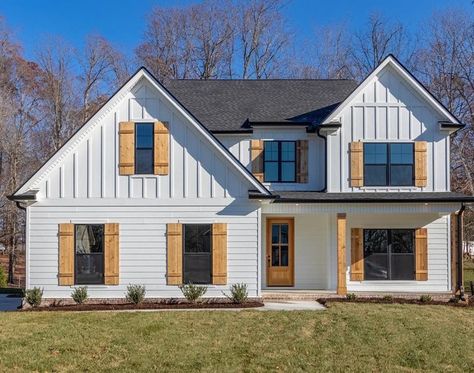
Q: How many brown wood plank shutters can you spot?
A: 12